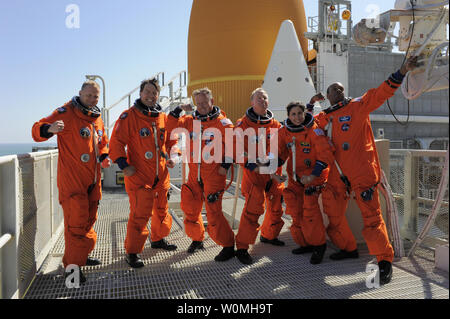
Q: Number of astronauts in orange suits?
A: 6